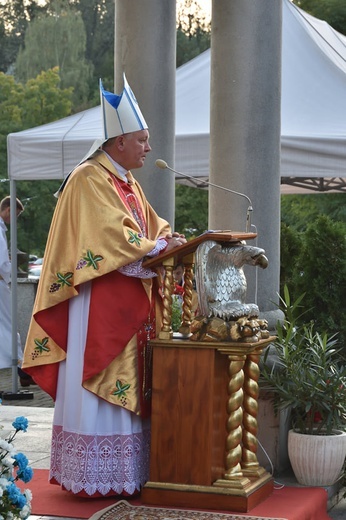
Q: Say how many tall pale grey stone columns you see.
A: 2